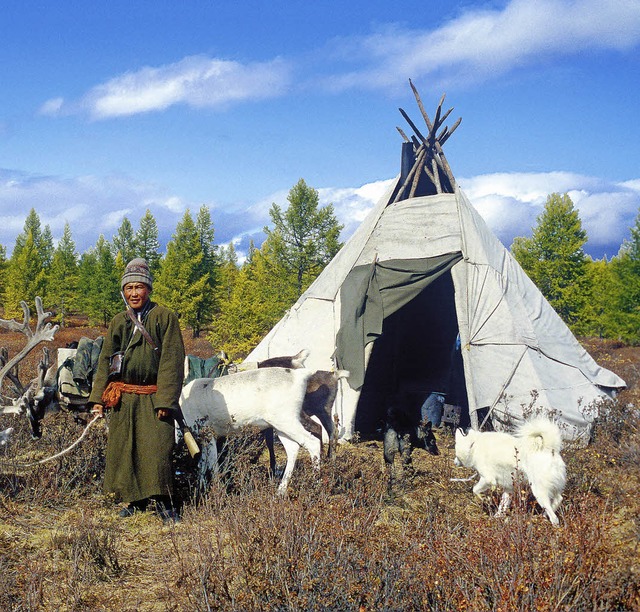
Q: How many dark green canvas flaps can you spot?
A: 1